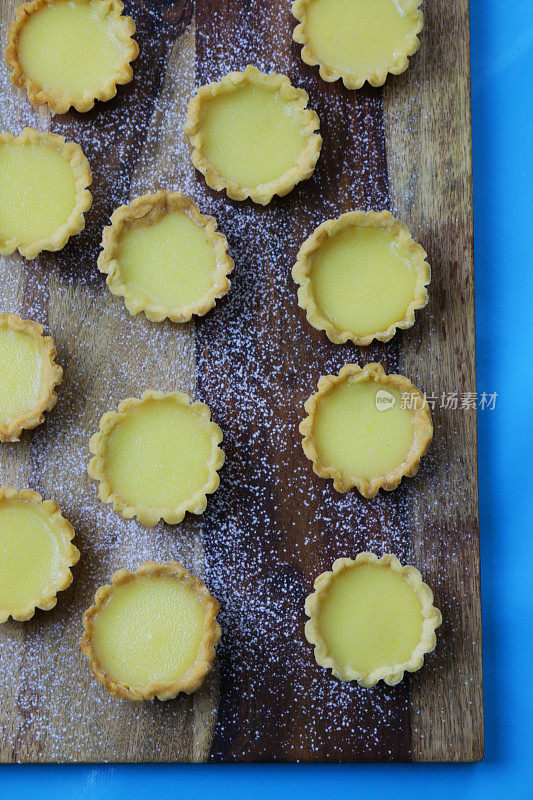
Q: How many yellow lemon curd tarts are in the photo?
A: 12